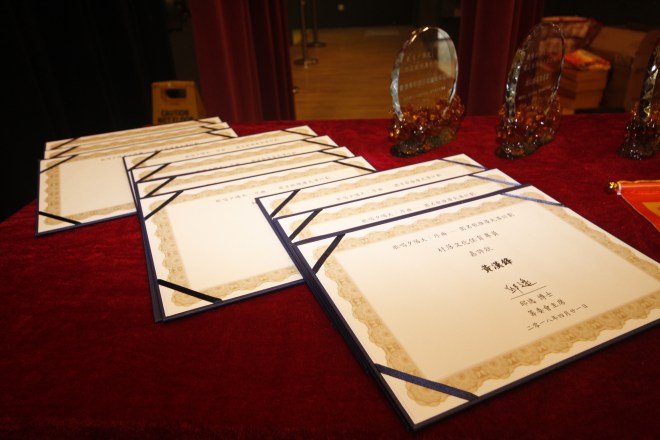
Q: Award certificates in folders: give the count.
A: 10